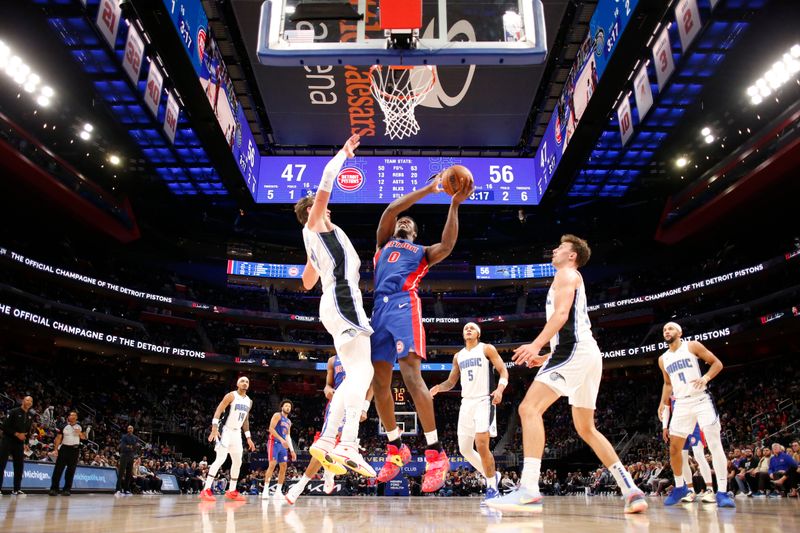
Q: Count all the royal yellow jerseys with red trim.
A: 0